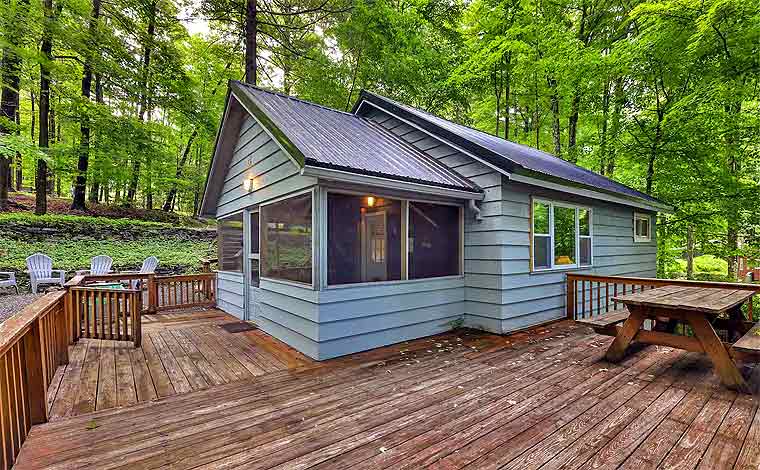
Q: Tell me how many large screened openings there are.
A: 4